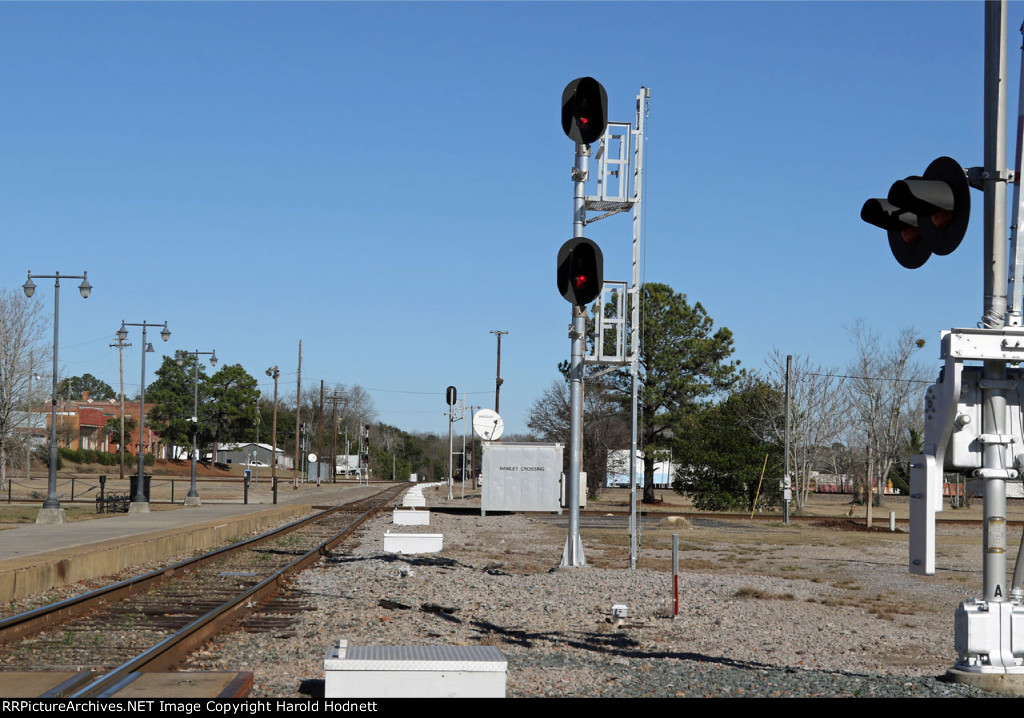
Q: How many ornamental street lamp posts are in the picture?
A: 3